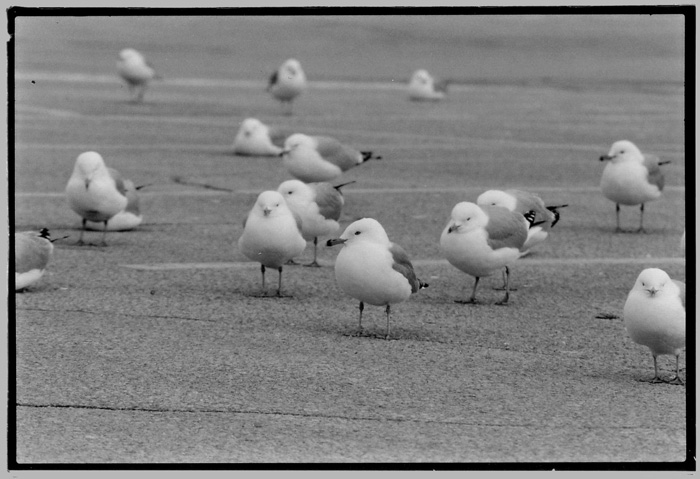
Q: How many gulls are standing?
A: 11